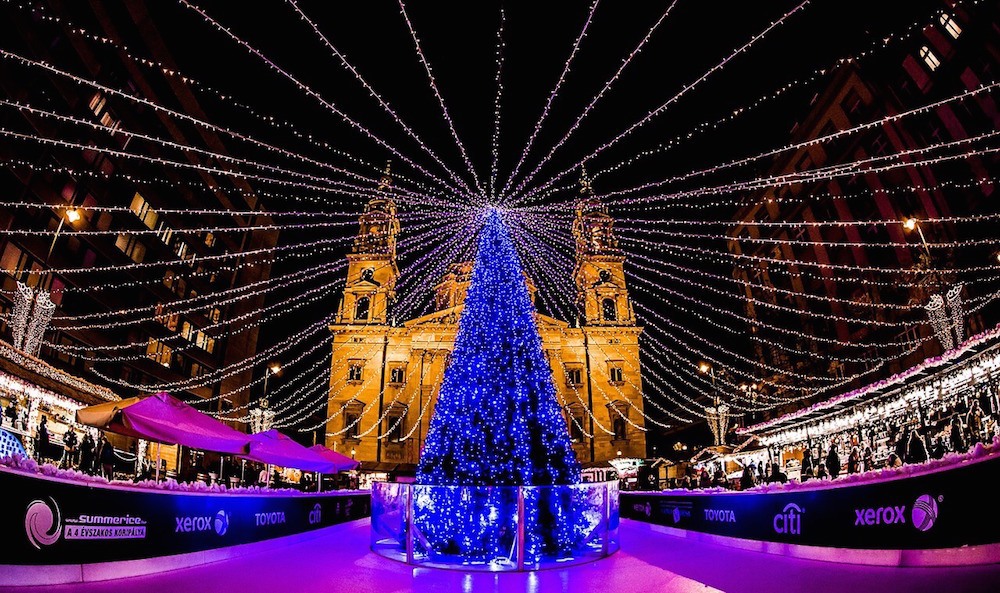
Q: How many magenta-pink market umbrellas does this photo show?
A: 3